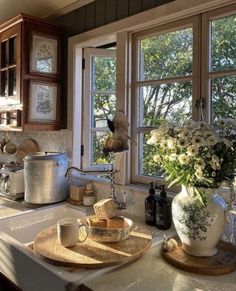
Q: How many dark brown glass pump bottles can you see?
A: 2